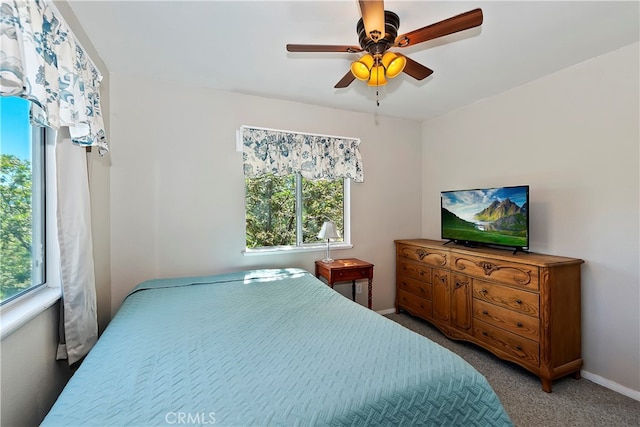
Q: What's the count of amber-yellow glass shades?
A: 3